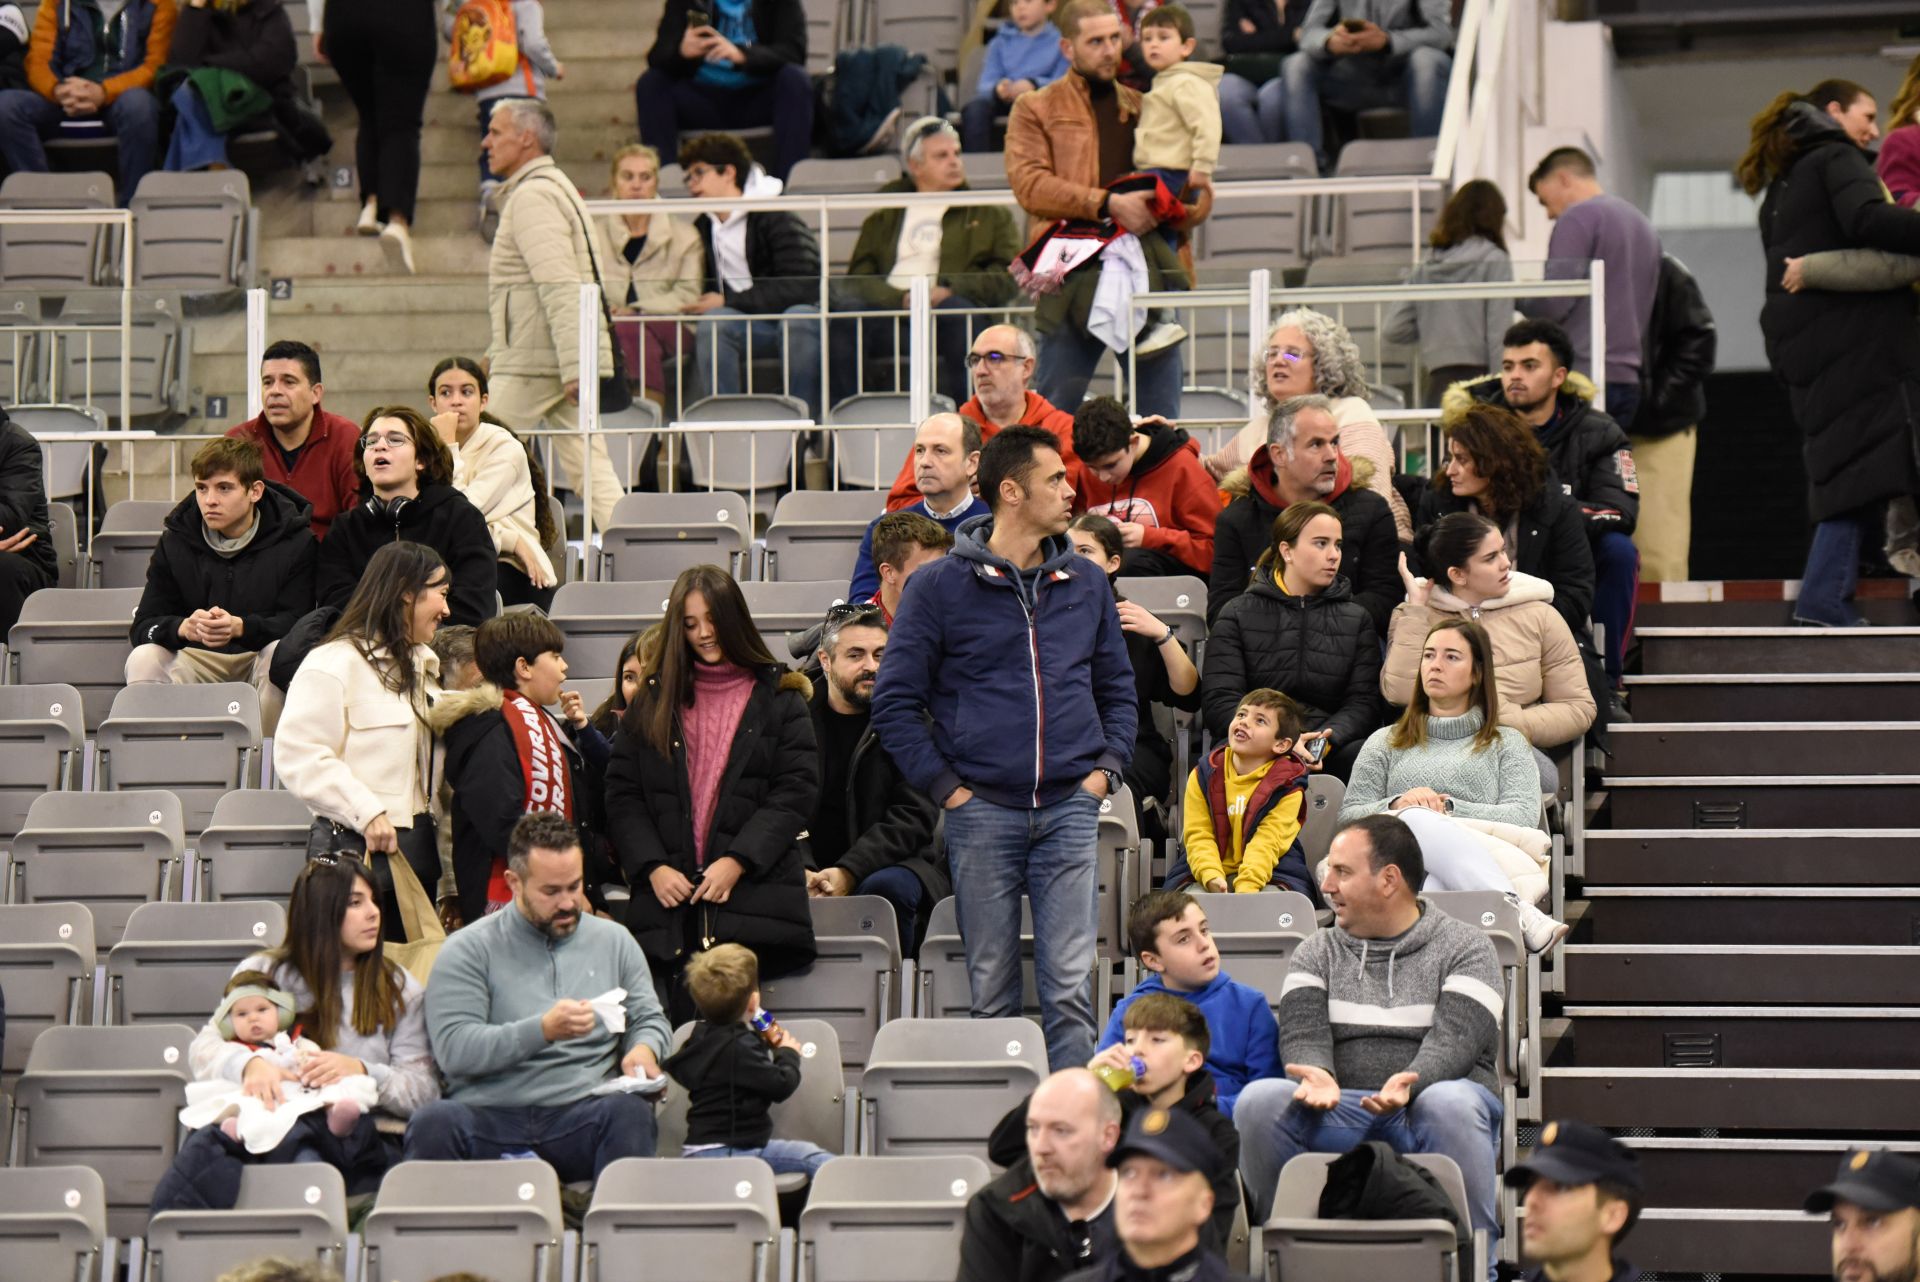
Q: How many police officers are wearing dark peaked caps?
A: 3